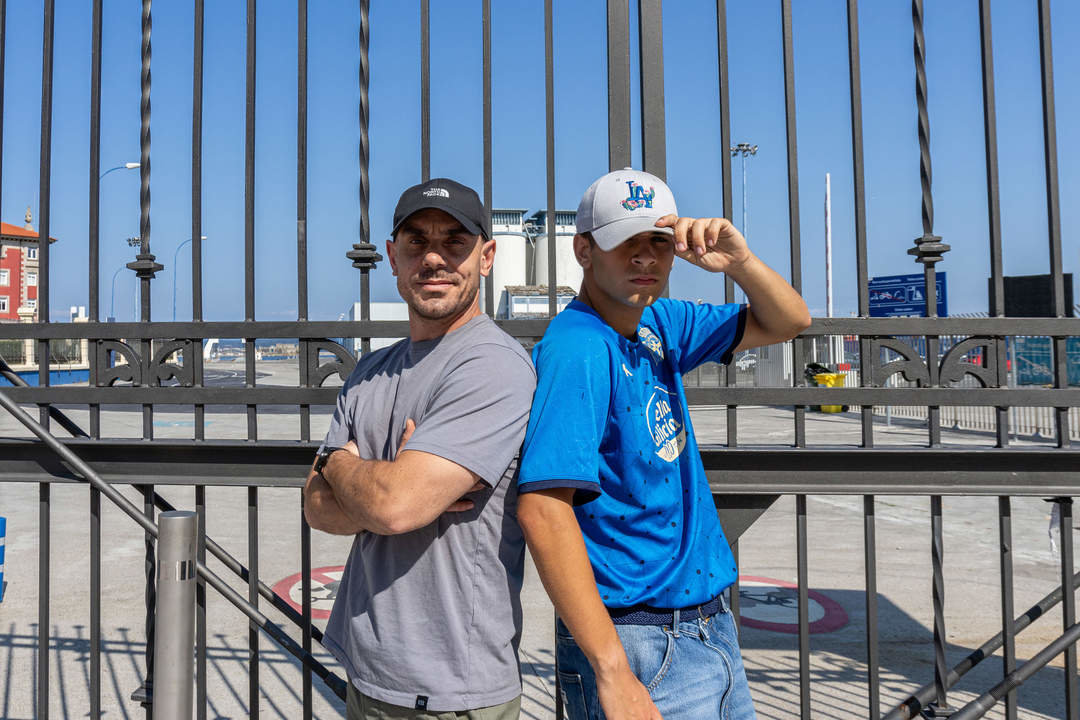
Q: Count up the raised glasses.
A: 0